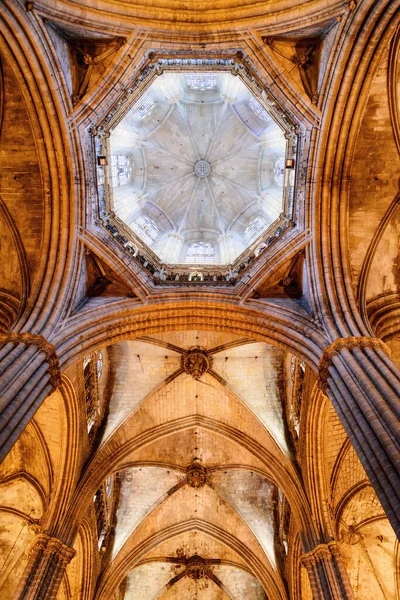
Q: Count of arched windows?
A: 8